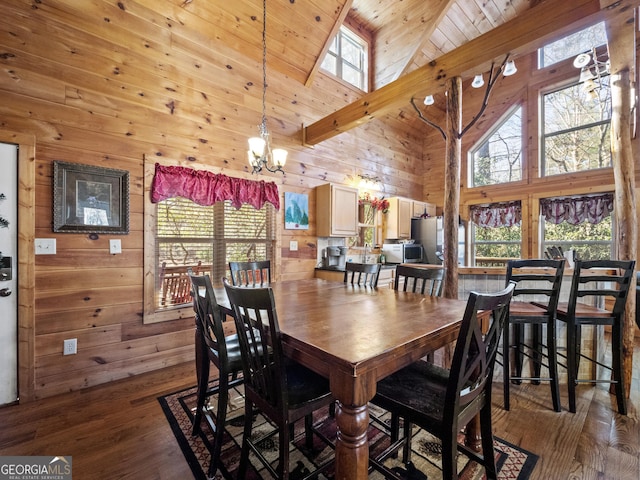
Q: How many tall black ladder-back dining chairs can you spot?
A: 2